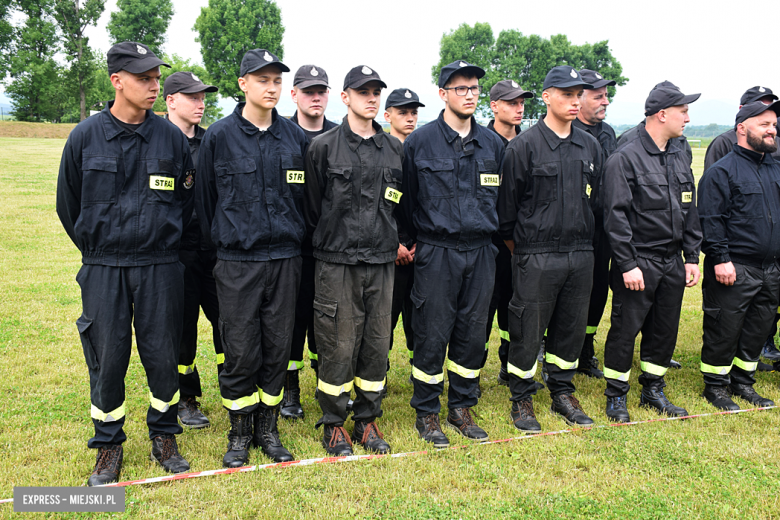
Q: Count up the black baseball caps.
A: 13